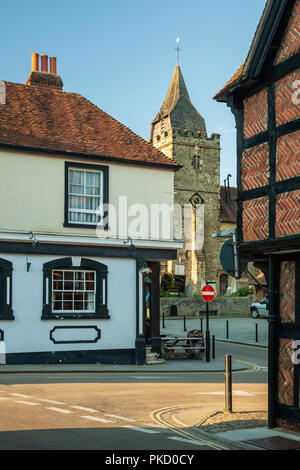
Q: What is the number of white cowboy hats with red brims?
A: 0